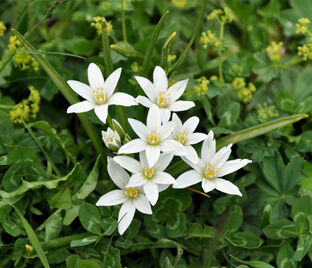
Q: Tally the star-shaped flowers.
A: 7